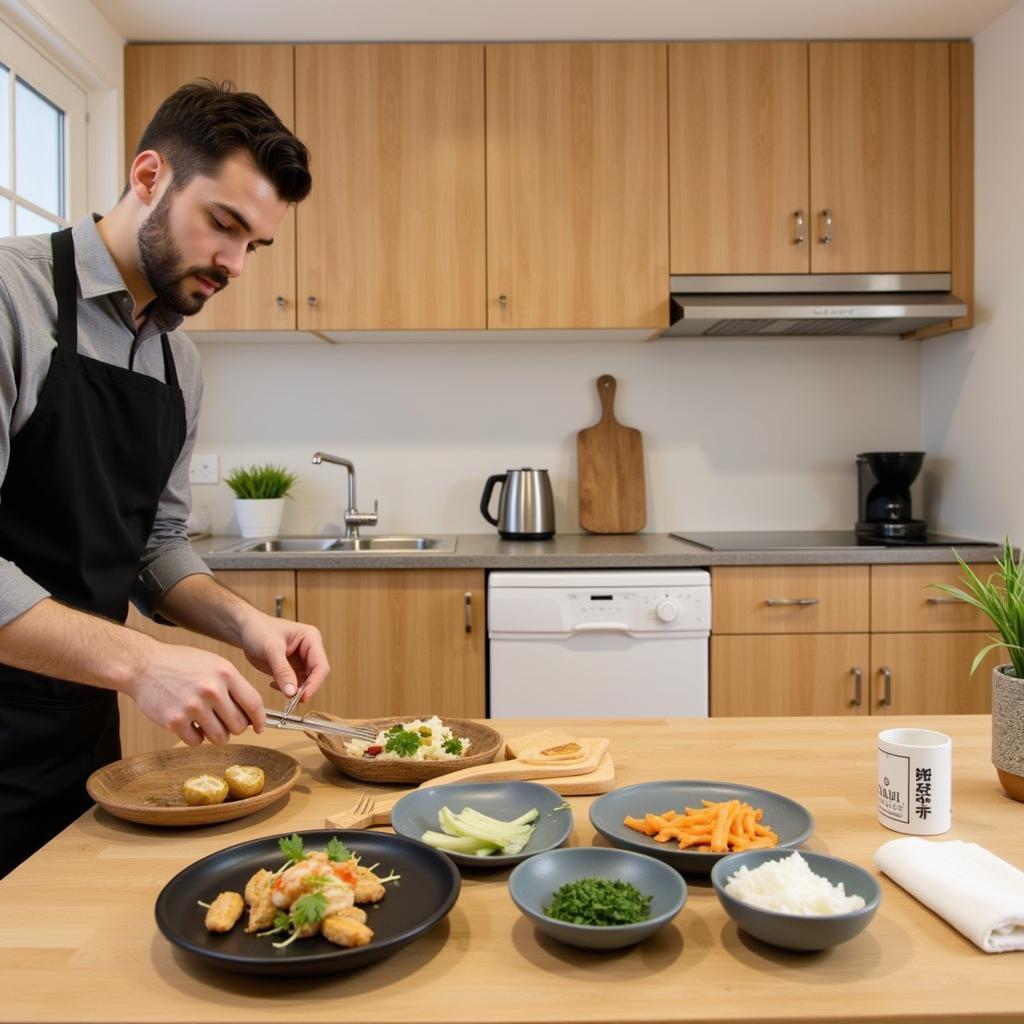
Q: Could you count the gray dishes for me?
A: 4